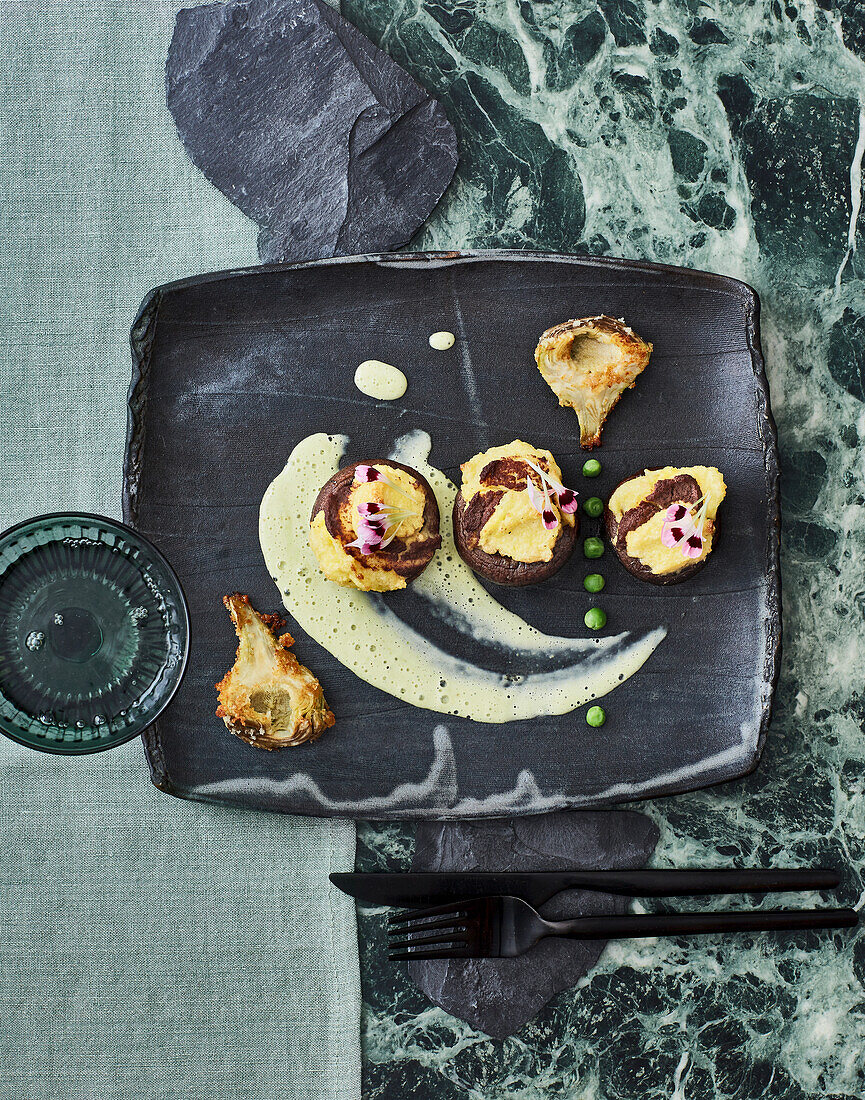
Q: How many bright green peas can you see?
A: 6